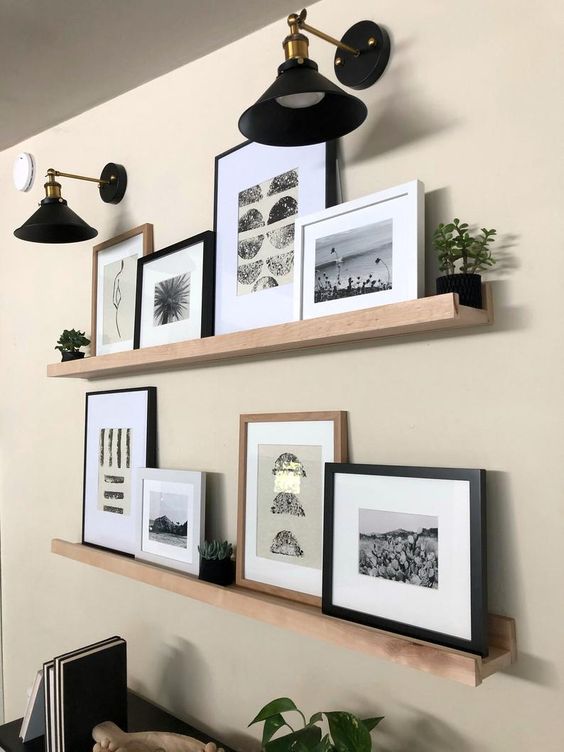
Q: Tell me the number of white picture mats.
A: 8